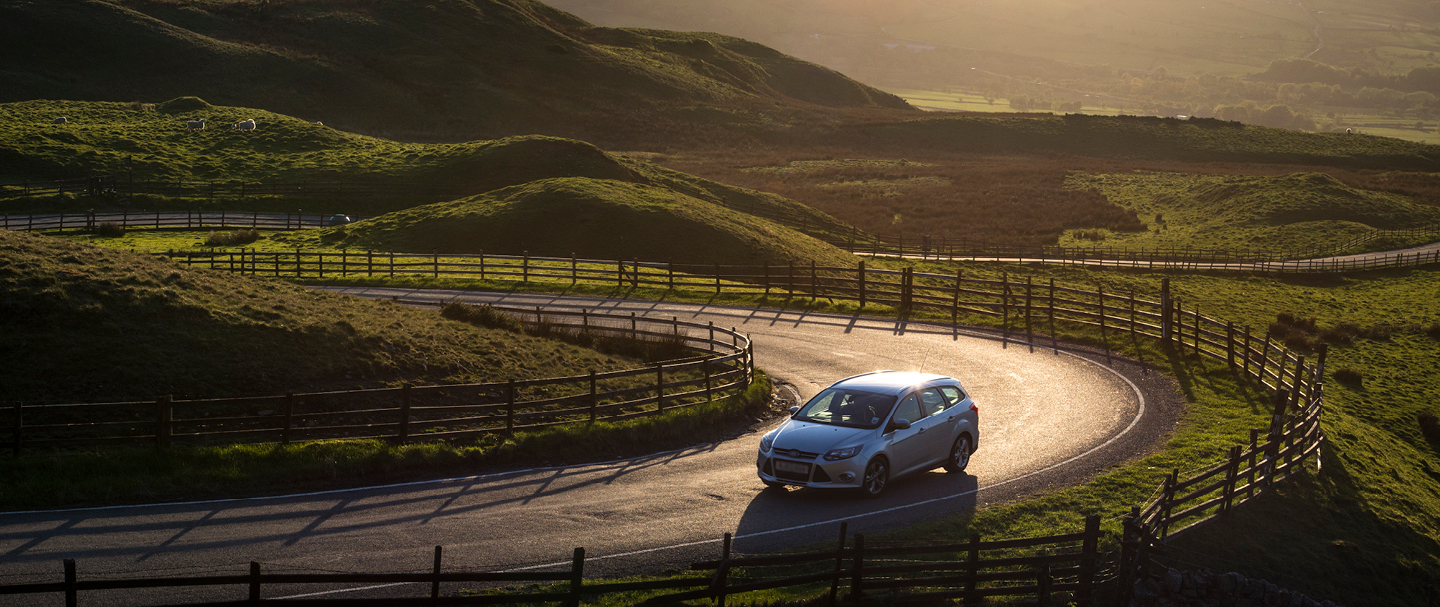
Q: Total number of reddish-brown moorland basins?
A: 1